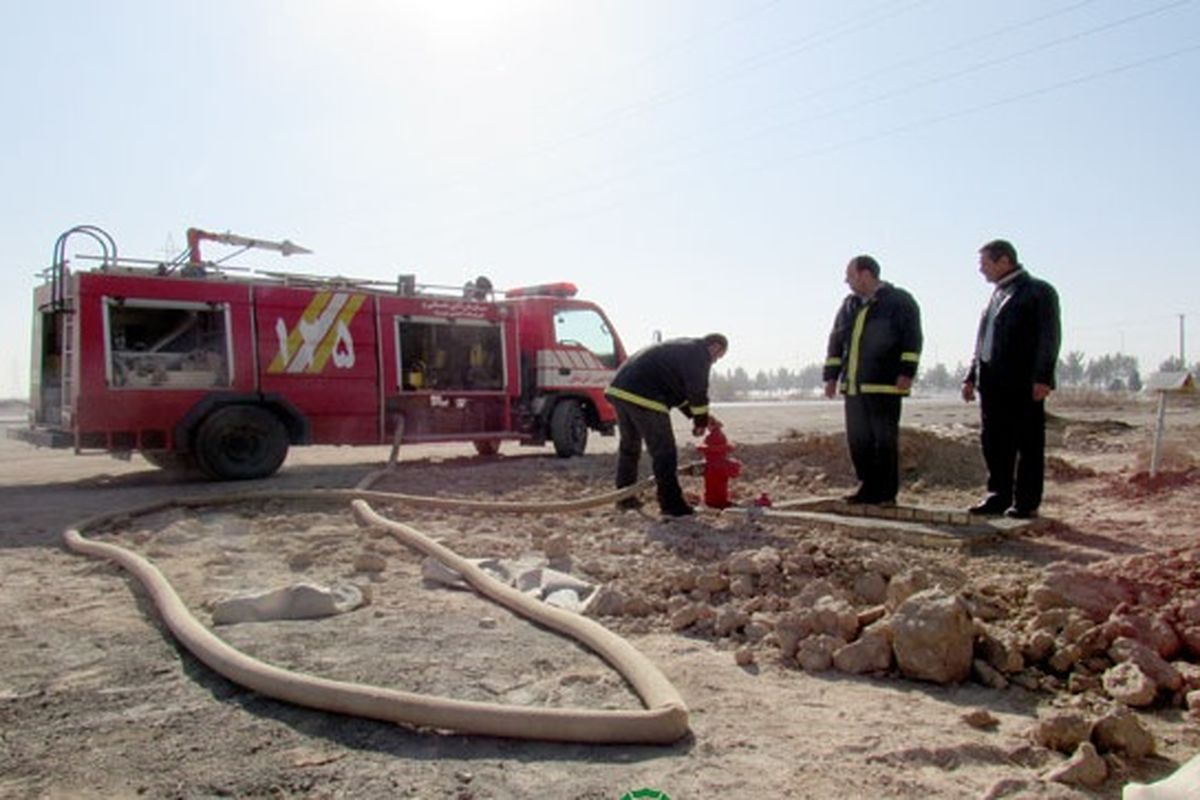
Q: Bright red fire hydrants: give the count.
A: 1